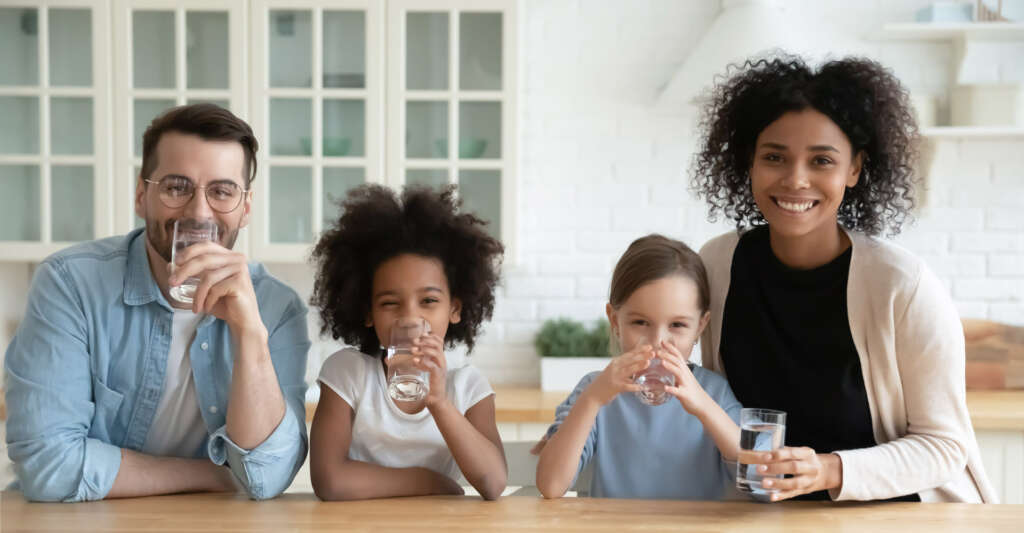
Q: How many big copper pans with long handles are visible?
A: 0